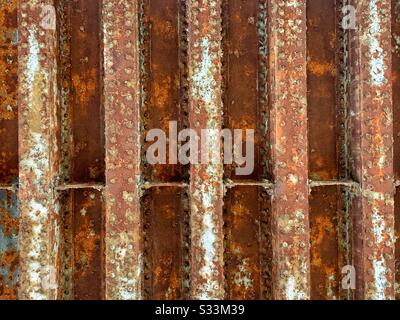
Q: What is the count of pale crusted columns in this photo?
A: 5